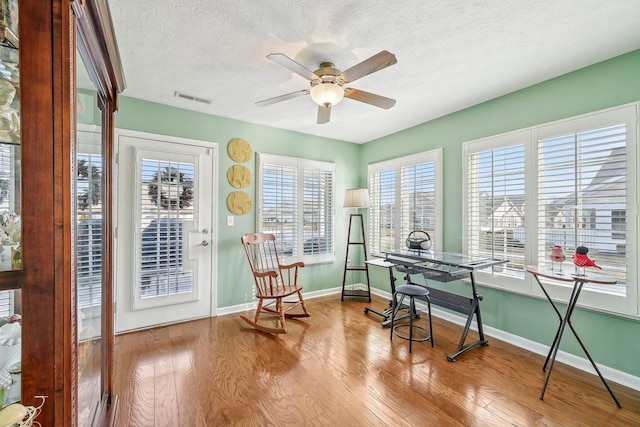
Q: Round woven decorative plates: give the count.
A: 3